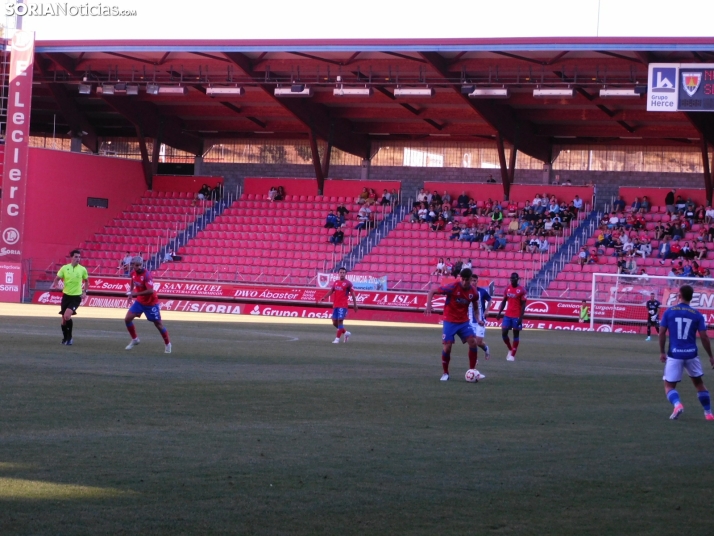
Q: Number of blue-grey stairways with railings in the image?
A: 3